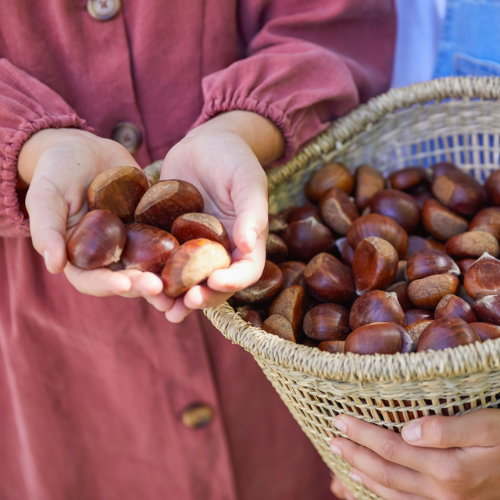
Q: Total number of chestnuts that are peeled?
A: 0